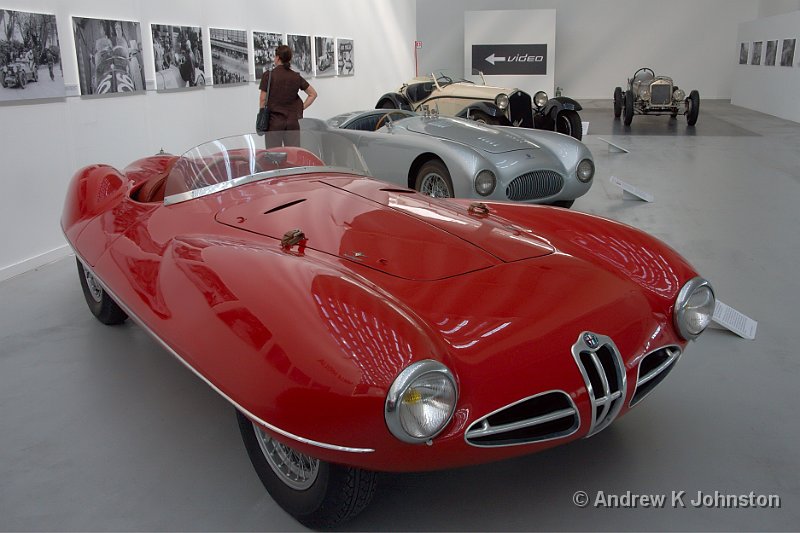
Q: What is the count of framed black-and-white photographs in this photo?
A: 12